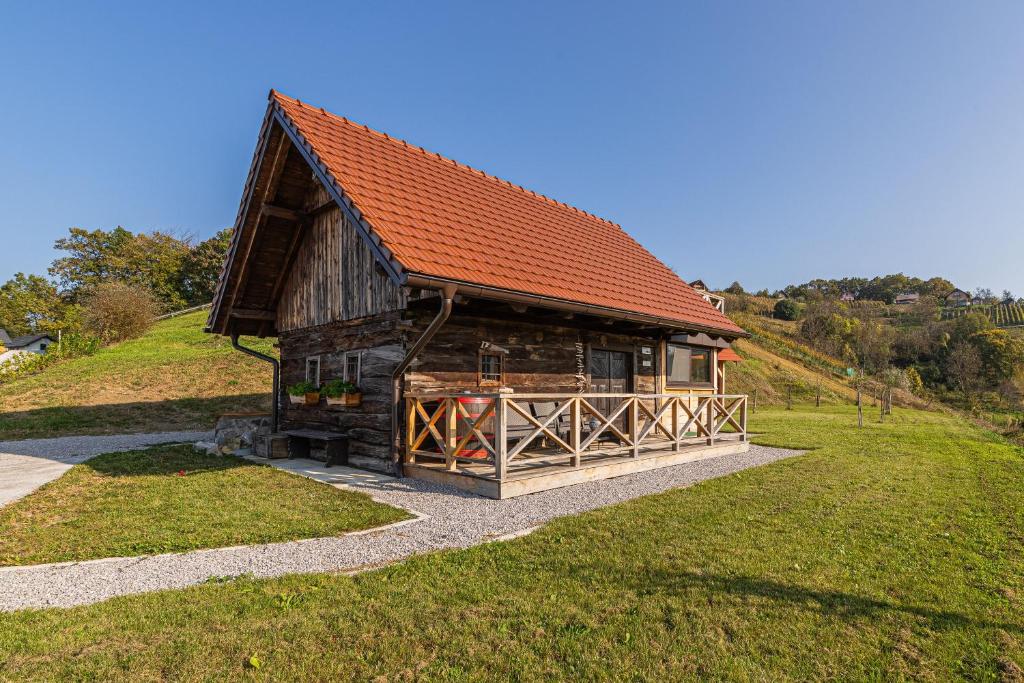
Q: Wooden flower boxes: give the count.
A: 2